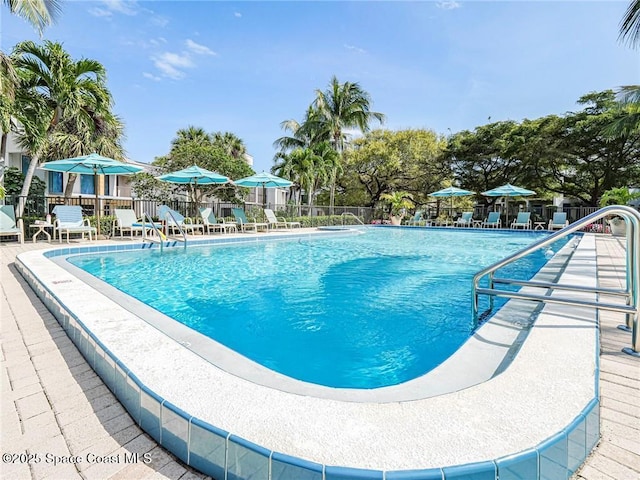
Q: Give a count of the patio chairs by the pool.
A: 12